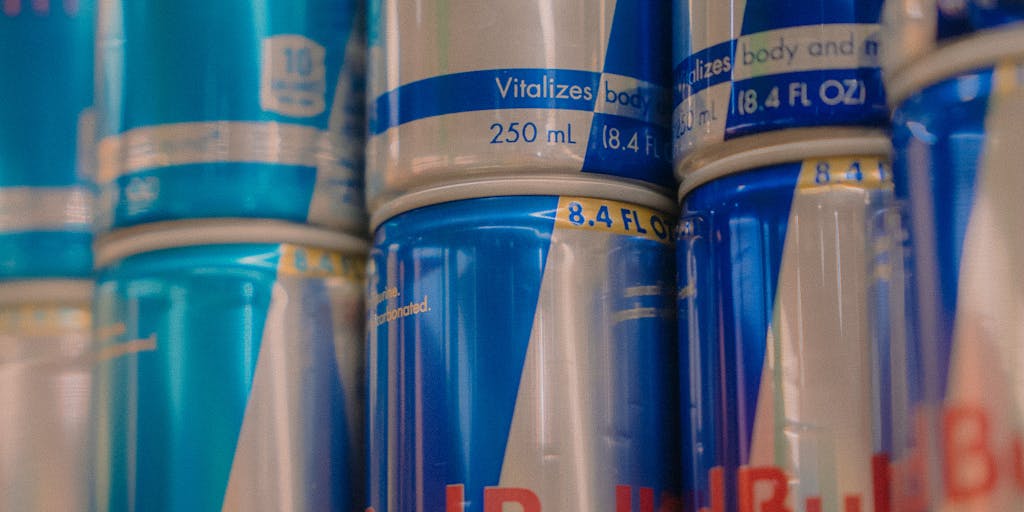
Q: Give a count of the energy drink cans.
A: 10